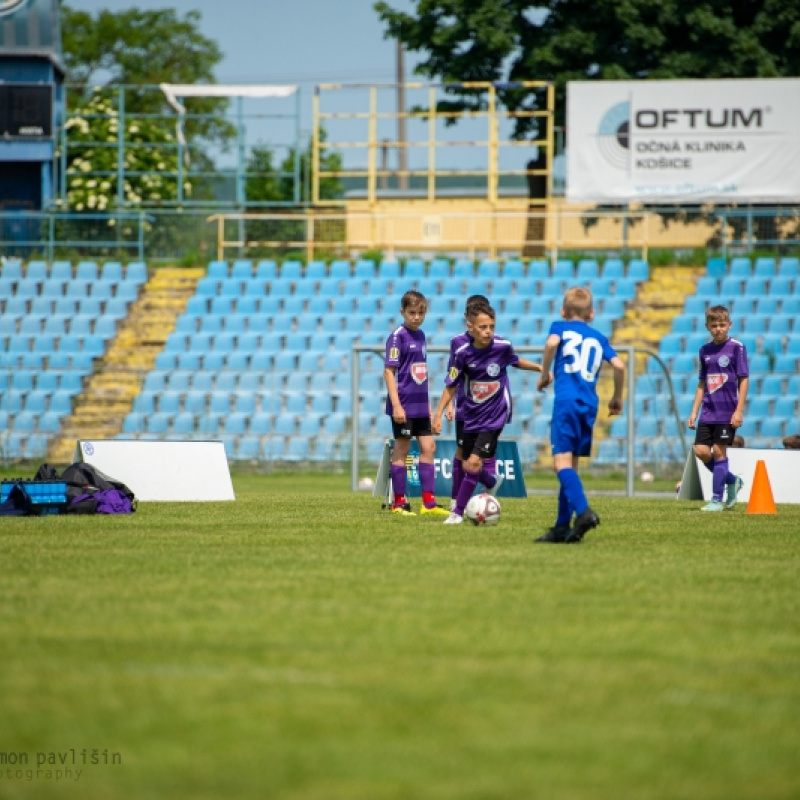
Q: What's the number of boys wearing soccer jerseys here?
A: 5